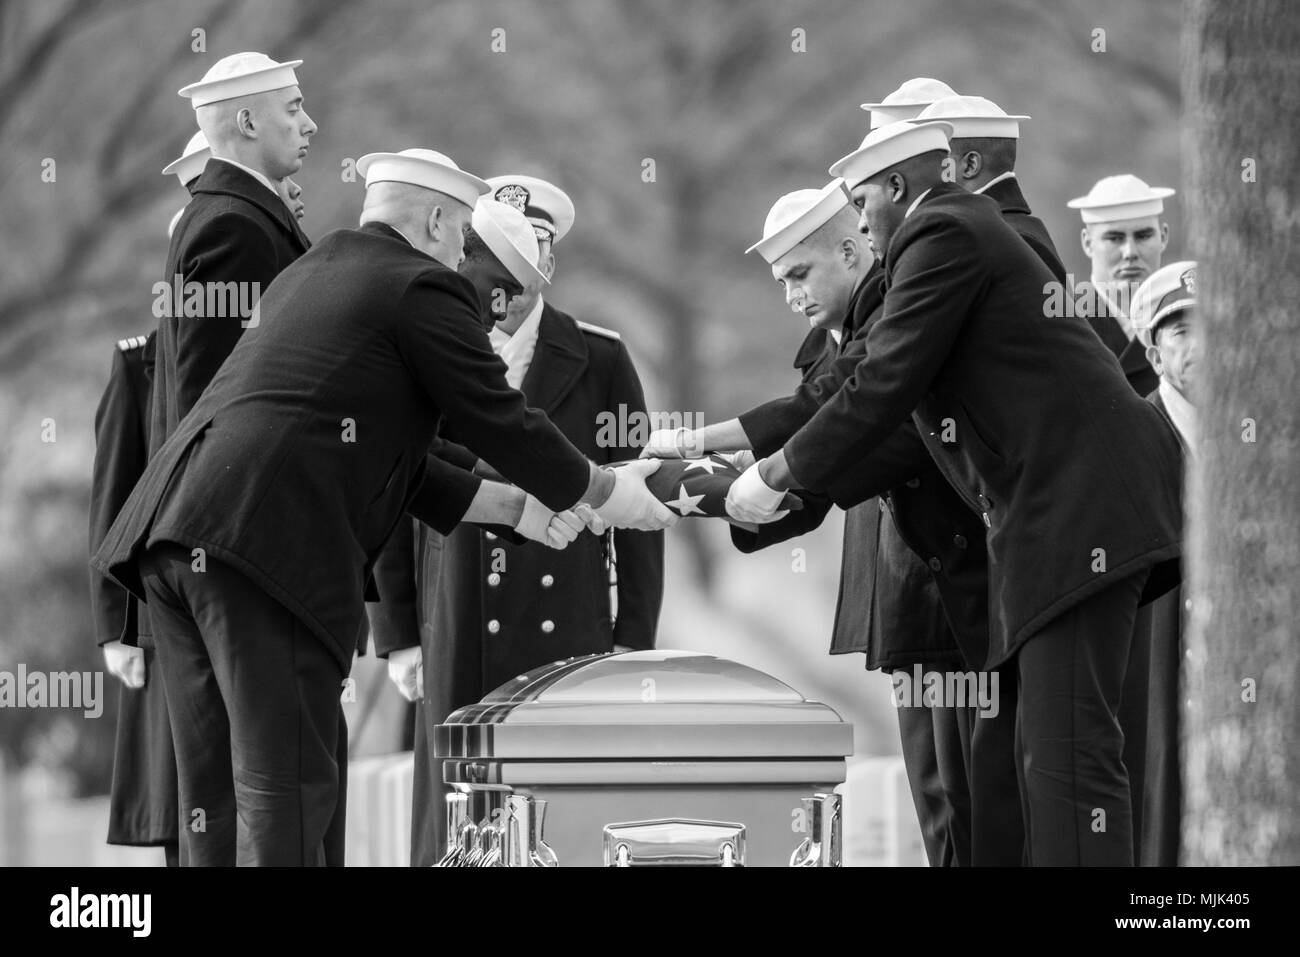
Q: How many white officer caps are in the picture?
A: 2